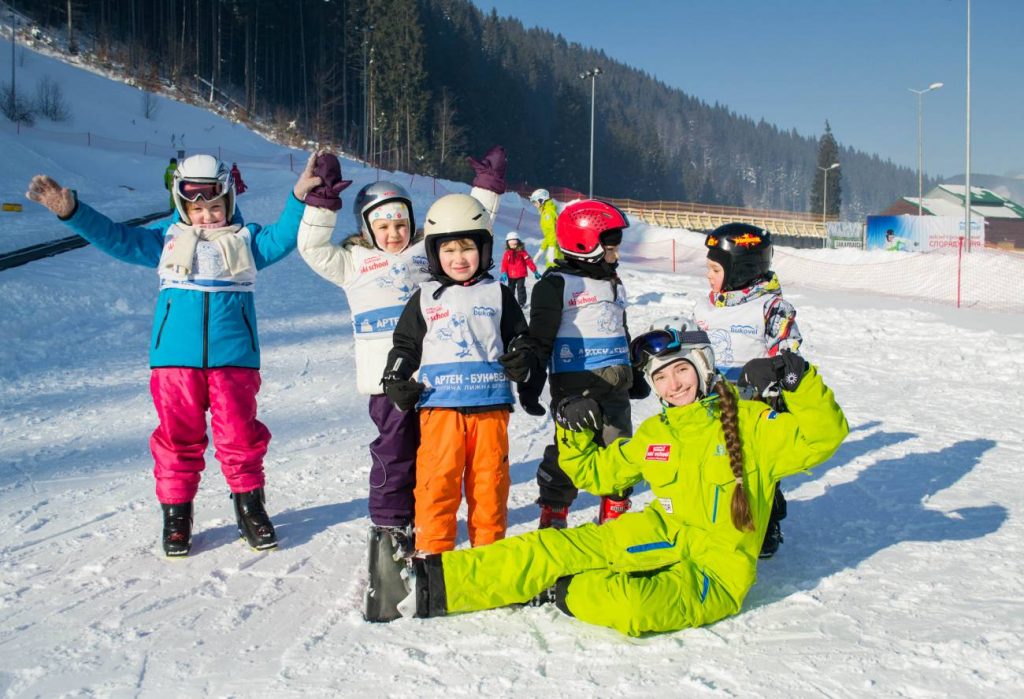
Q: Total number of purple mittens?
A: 2